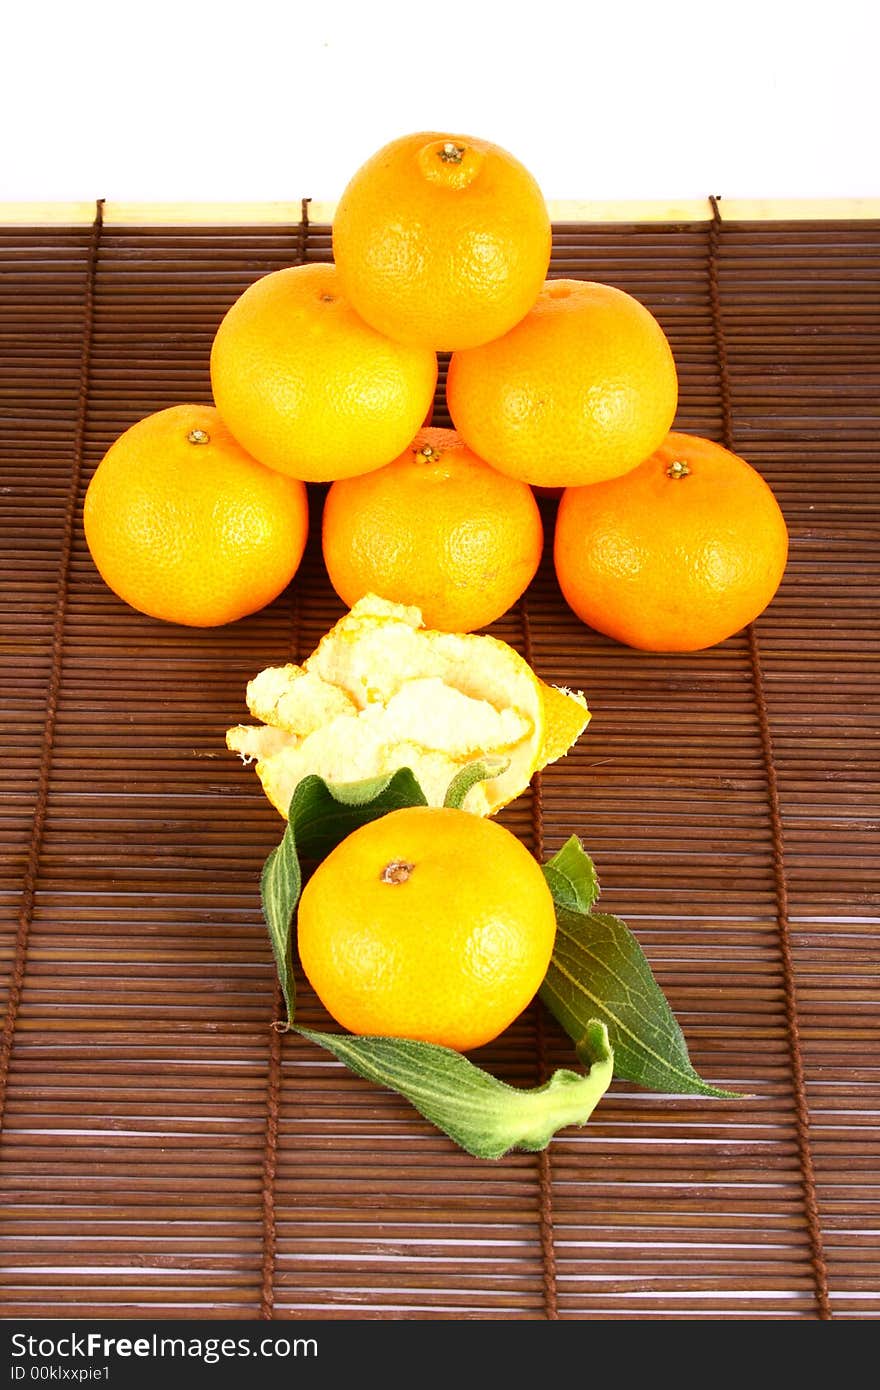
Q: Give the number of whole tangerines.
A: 7